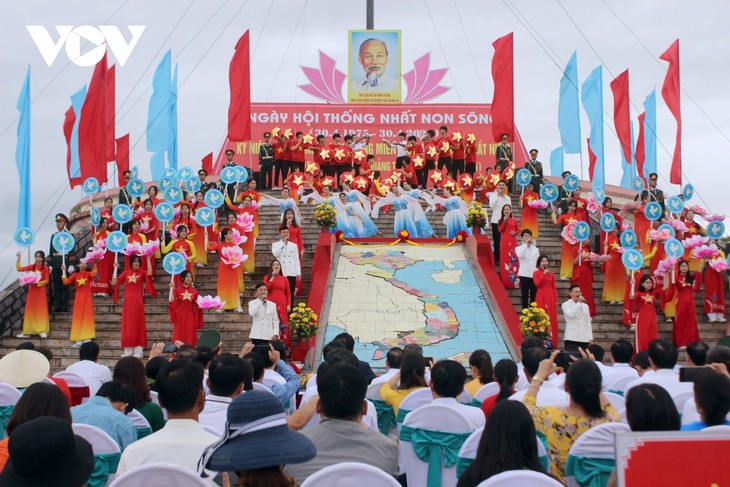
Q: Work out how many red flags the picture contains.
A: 11